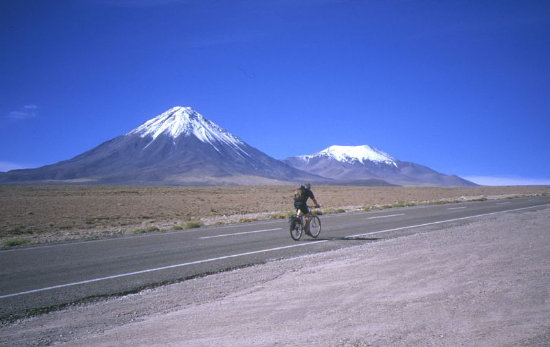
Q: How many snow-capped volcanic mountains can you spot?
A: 2